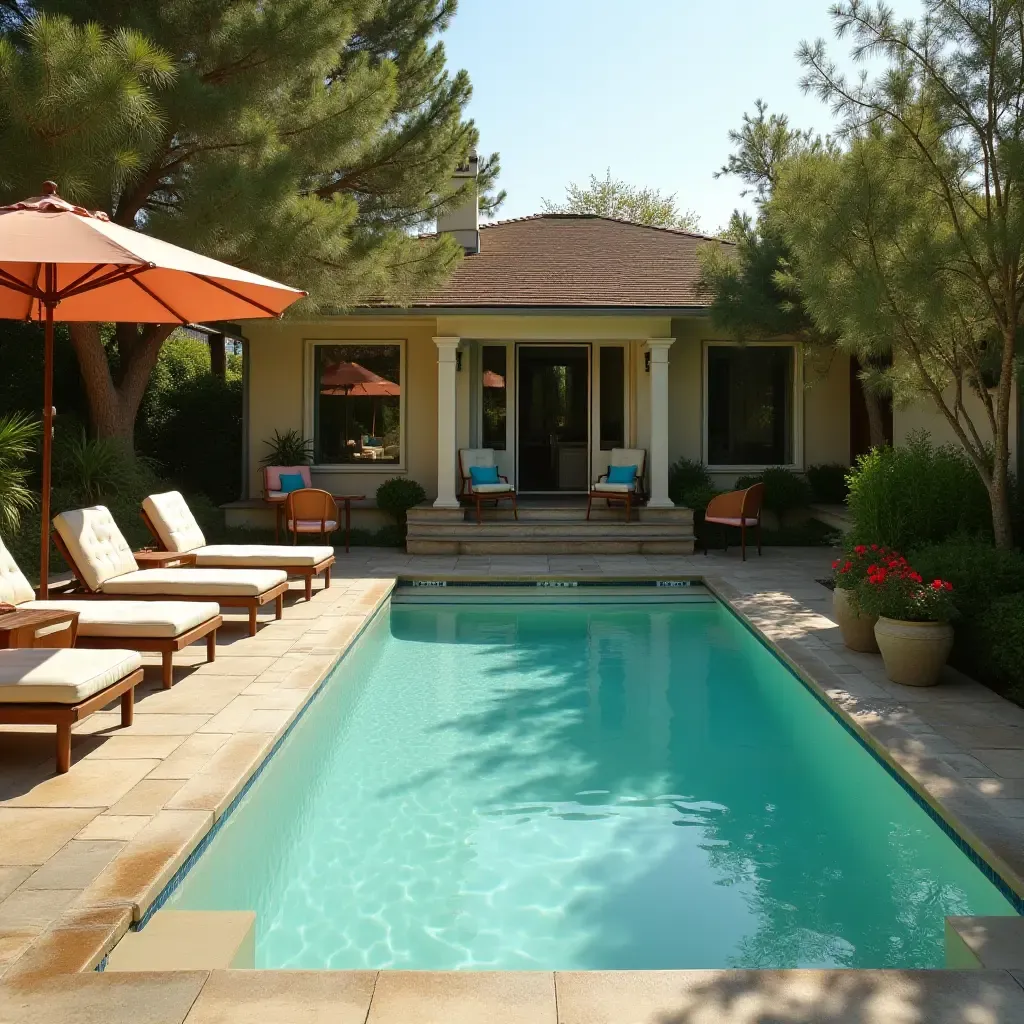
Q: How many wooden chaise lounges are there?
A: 4